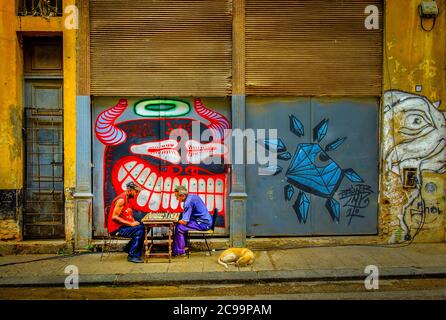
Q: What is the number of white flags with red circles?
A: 0